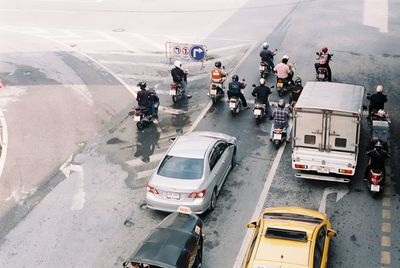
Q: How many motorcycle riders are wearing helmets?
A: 12